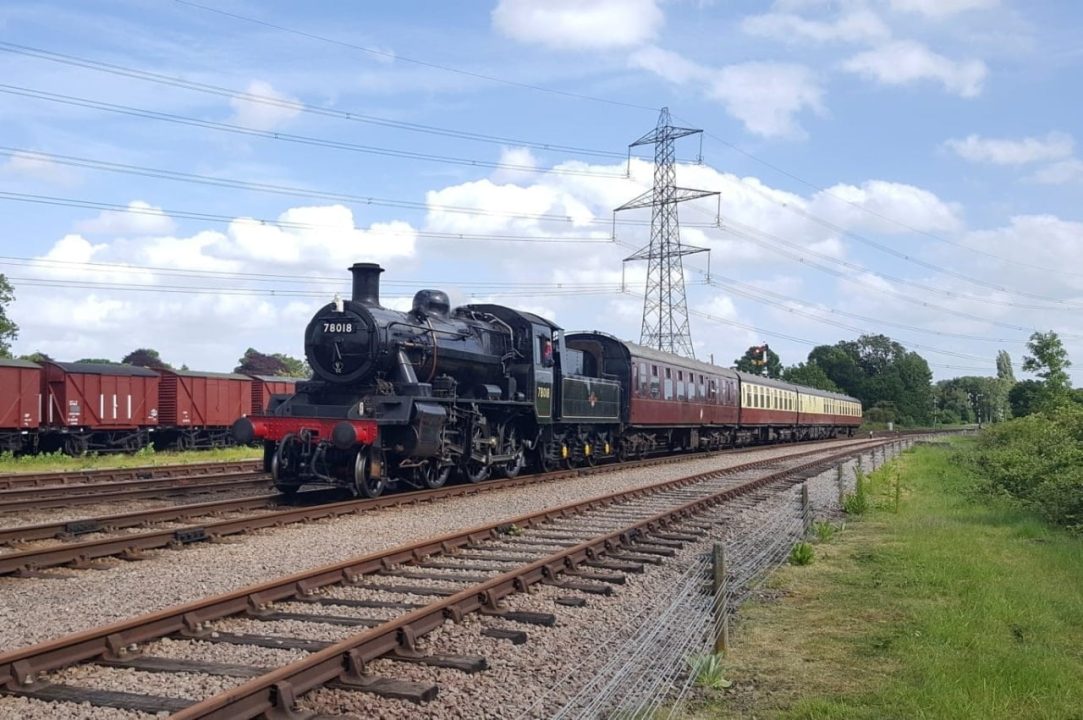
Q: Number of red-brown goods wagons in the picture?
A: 4